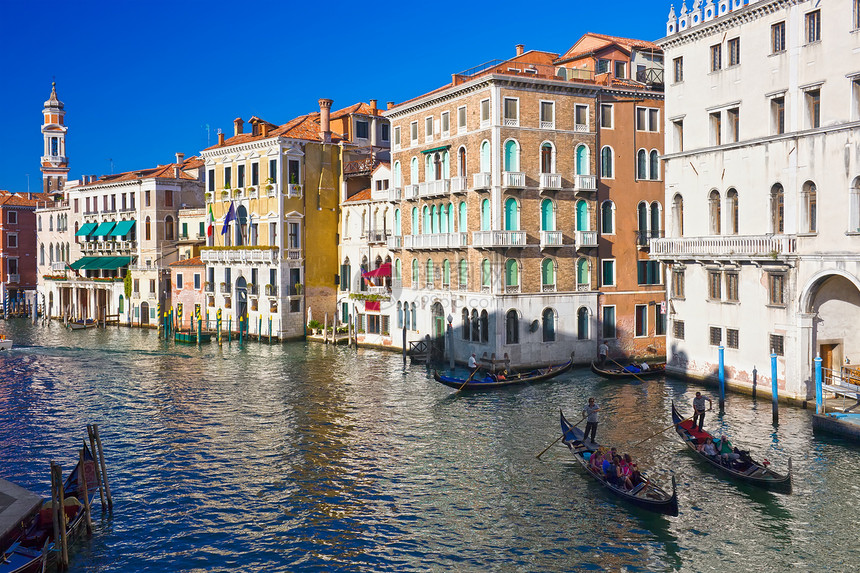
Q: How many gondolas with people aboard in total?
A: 4